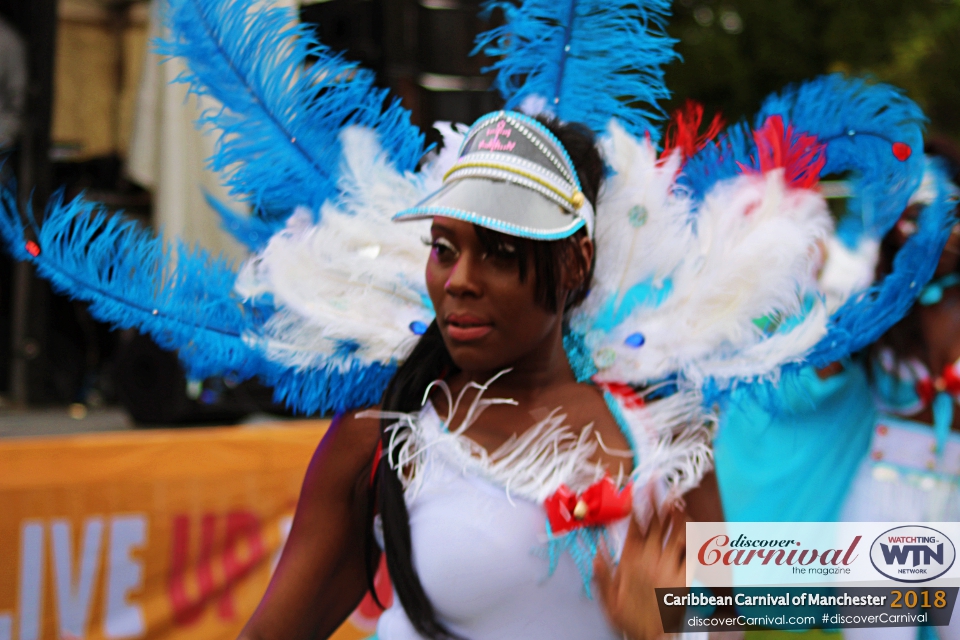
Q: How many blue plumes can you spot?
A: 5